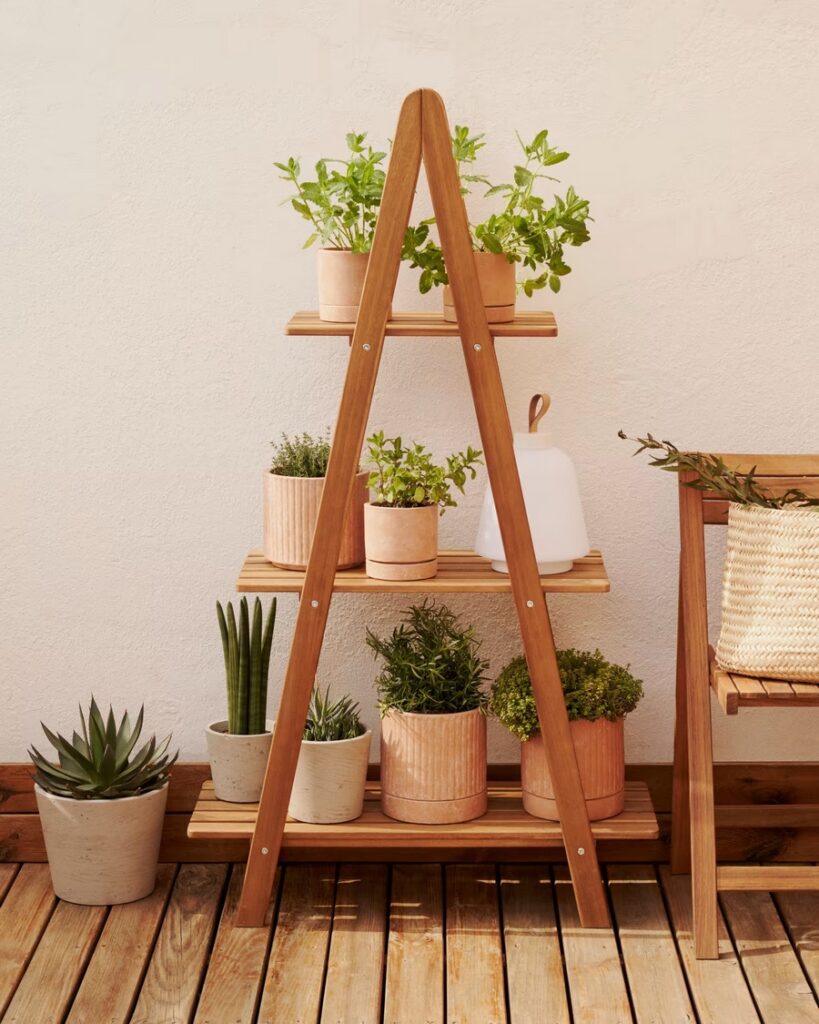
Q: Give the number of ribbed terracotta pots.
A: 3